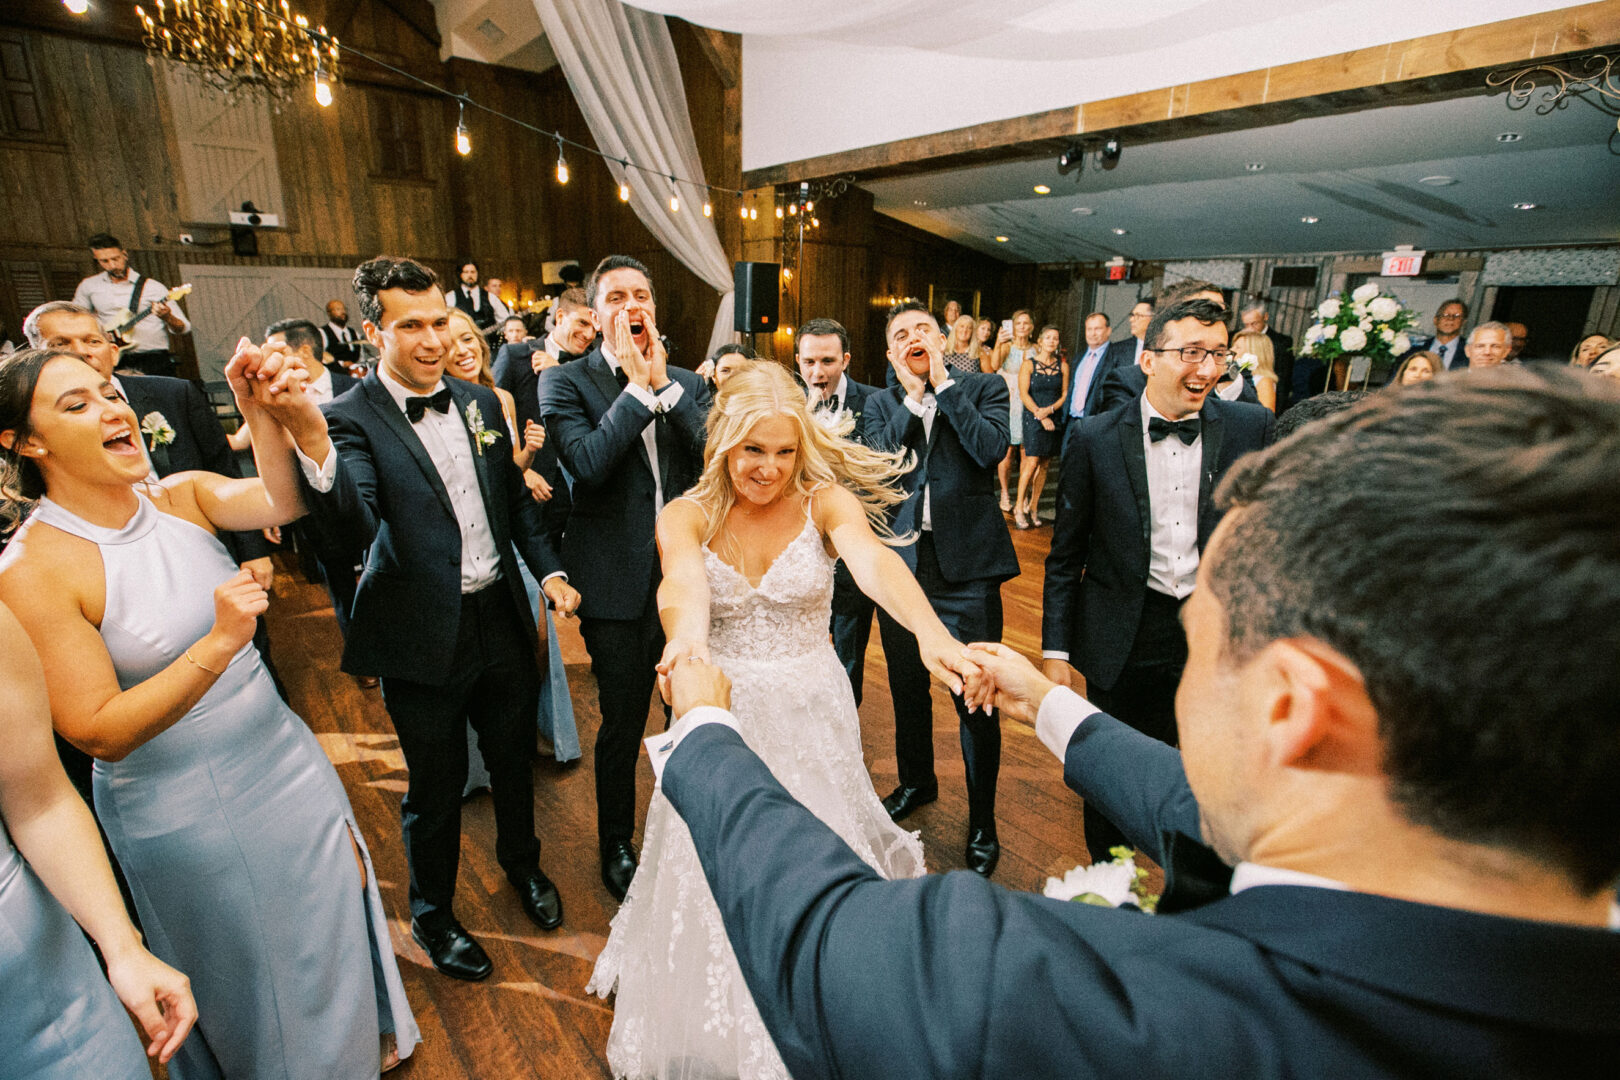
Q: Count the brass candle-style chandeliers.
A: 1